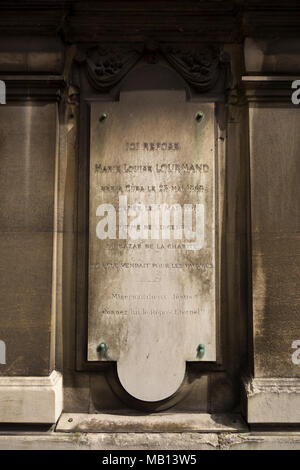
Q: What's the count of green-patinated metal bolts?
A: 4